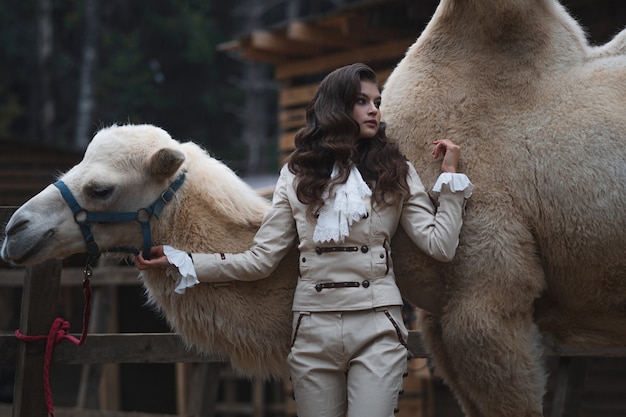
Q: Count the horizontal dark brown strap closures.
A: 2